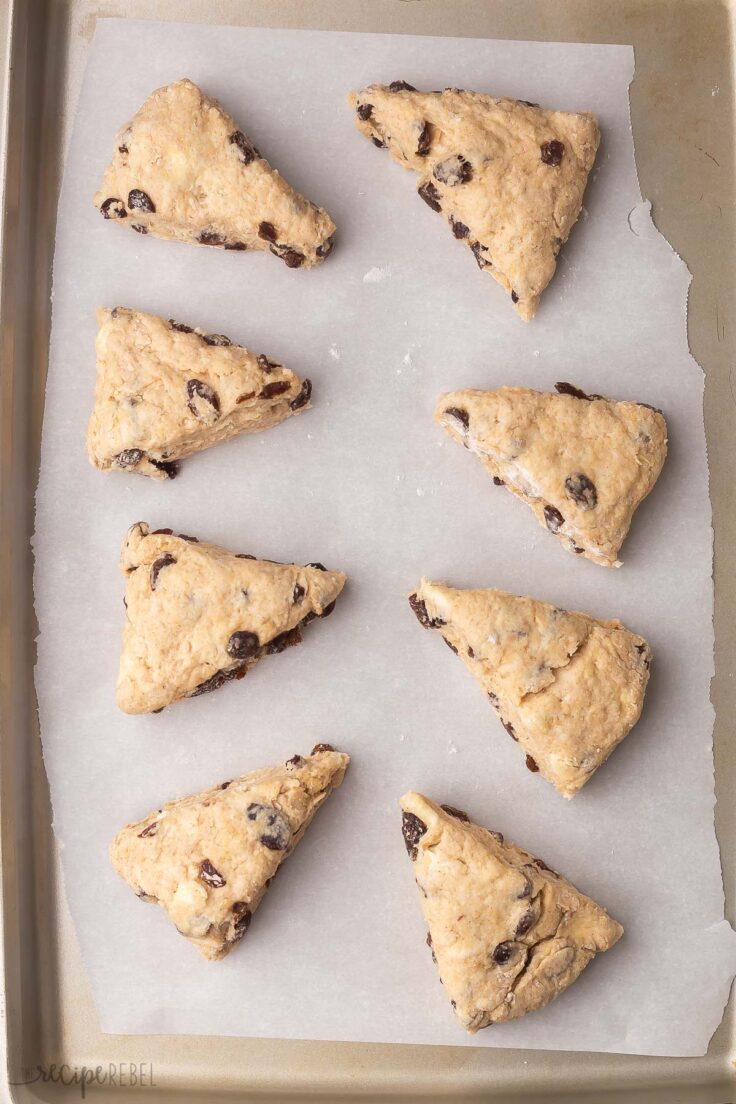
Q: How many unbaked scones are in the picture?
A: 8